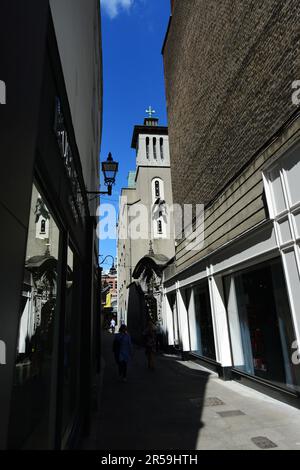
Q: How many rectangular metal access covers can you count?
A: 3